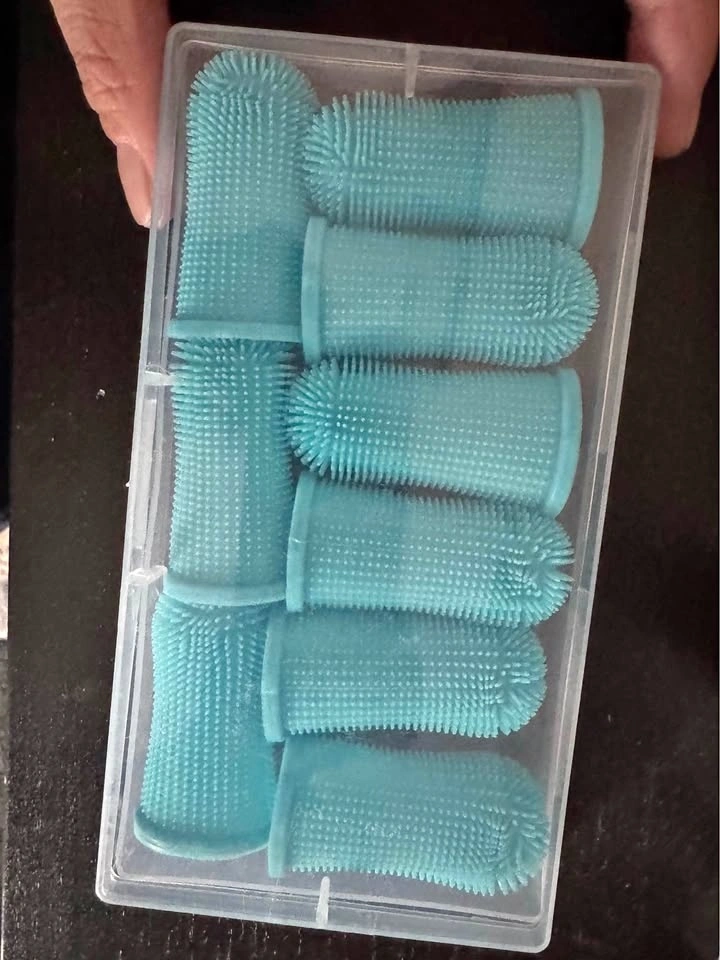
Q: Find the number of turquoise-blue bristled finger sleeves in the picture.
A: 9